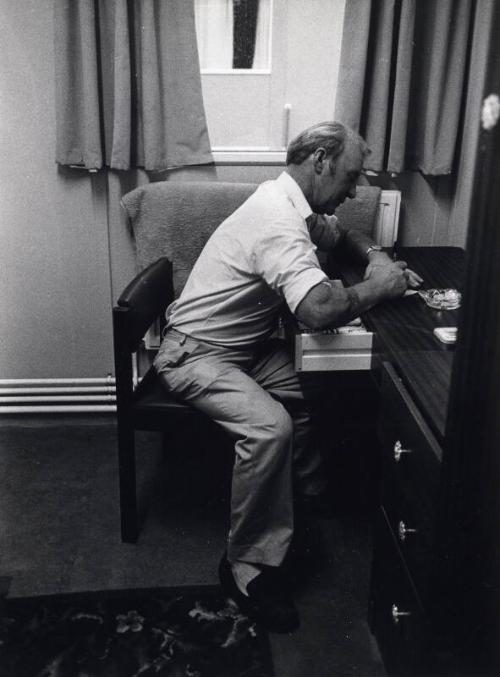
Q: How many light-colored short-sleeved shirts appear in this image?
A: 1